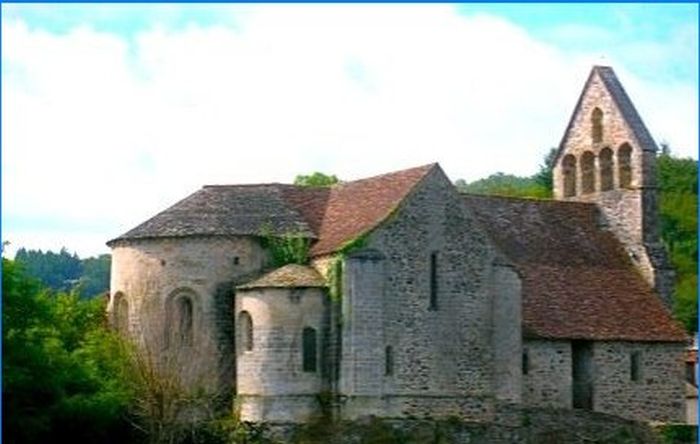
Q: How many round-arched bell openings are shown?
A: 5